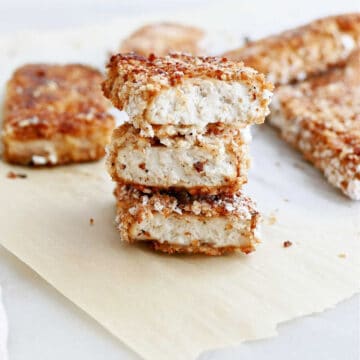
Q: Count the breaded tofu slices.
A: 7